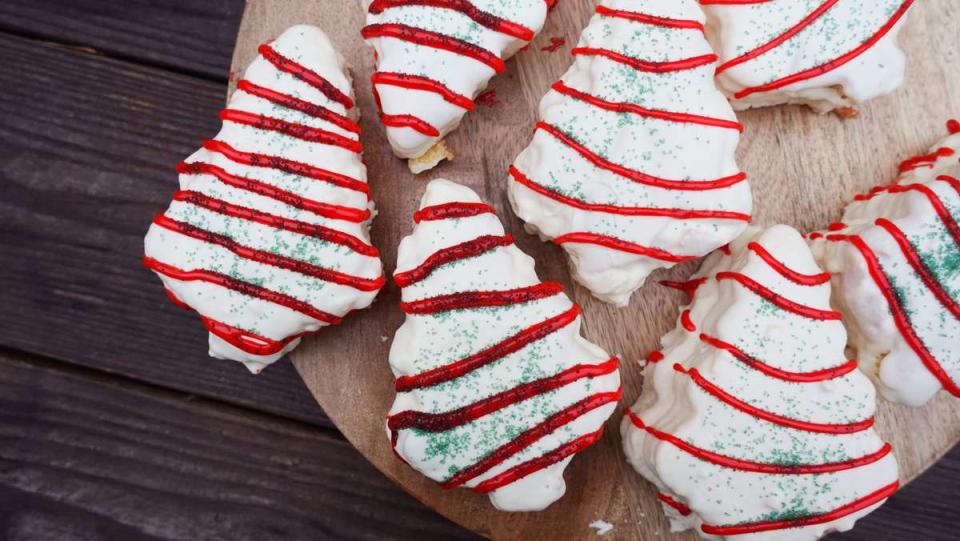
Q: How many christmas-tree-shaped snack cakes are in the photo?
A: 7